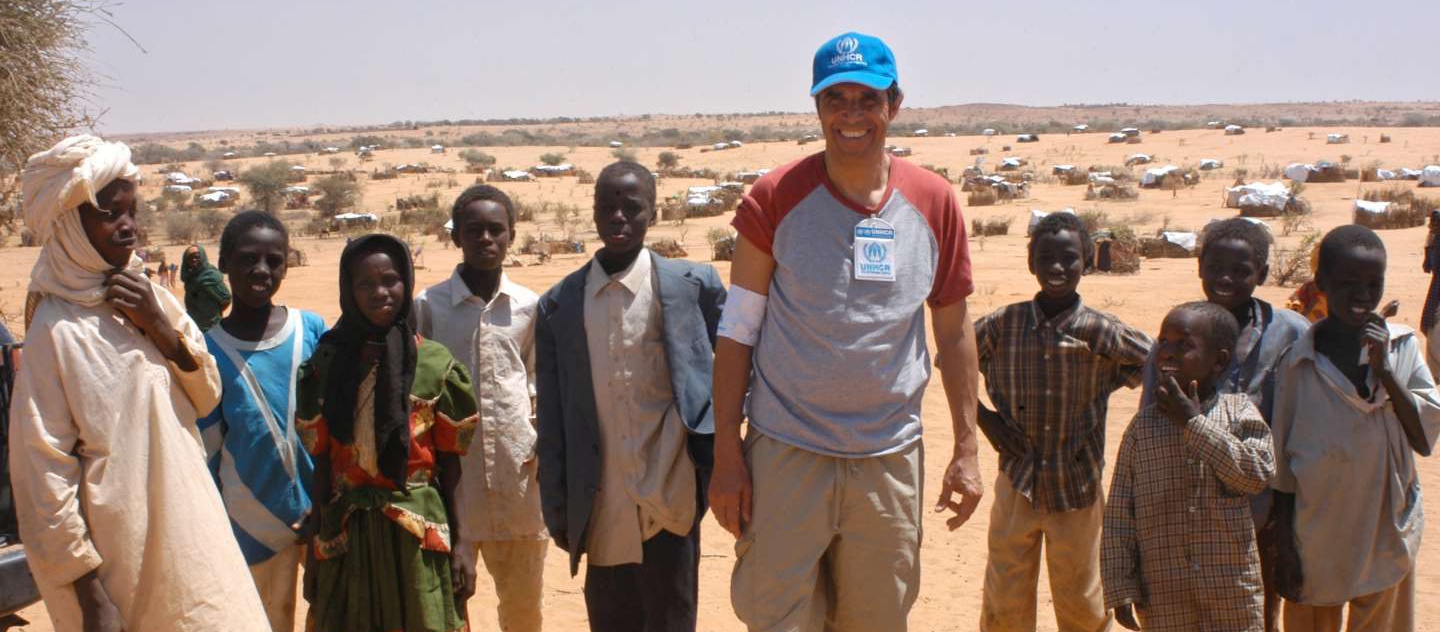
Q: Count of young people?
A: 9